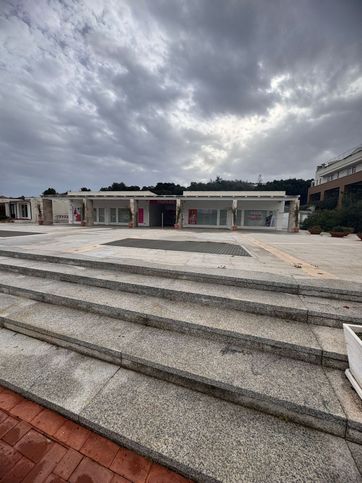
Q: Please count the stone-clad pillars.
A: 6